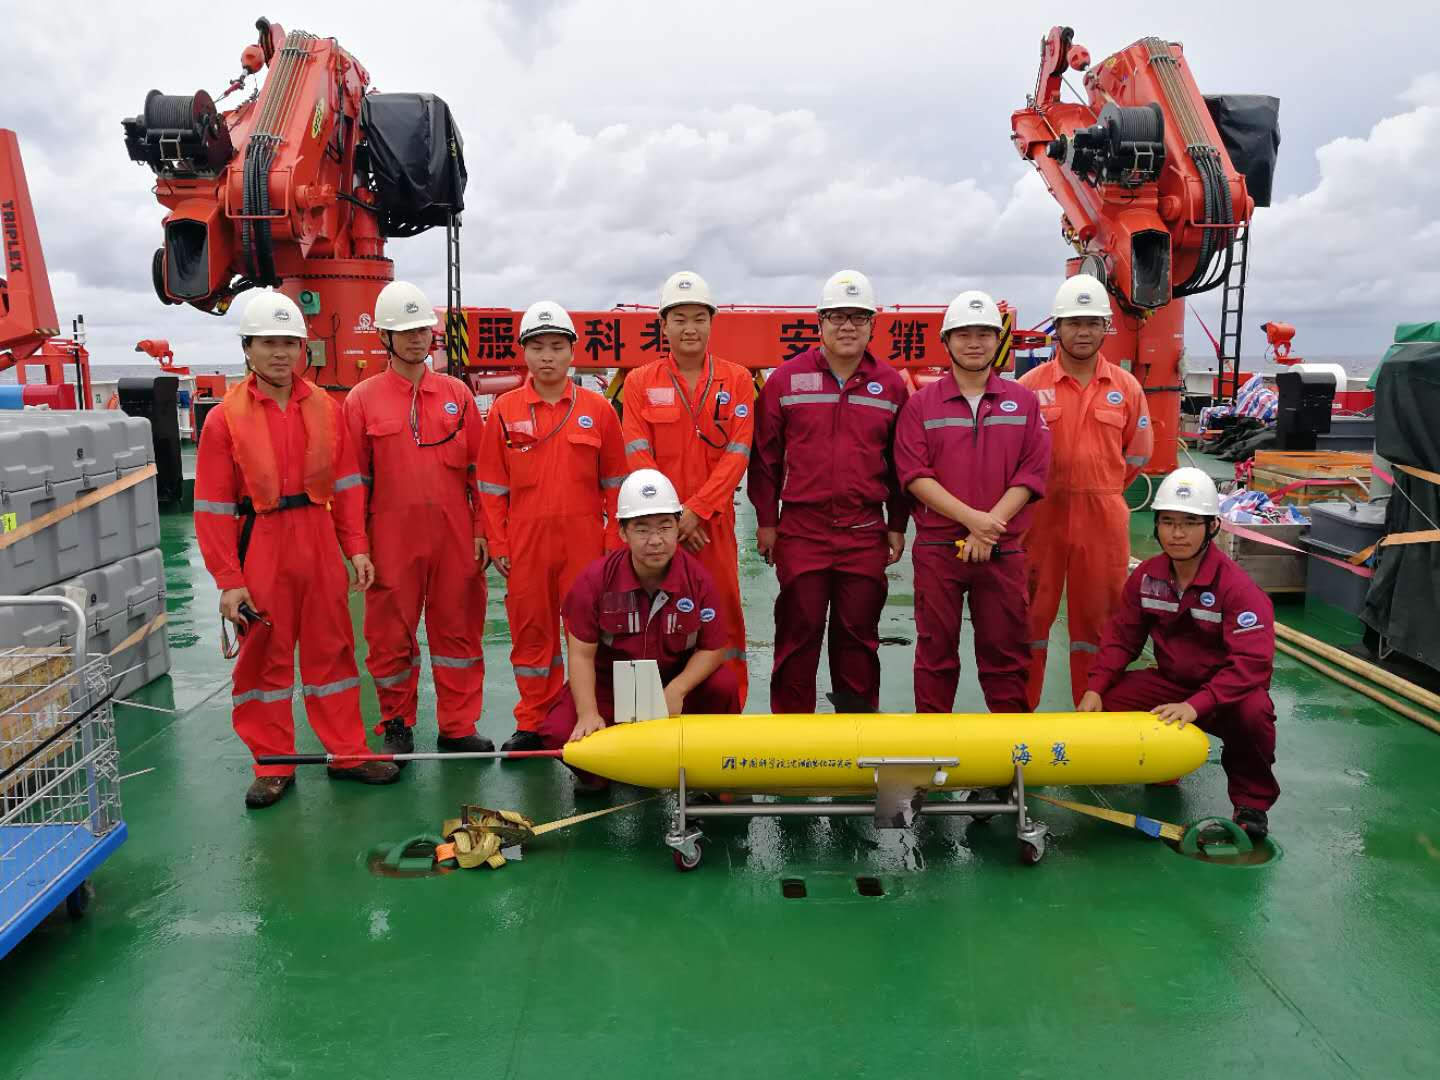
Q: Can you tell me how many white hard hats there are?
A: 9